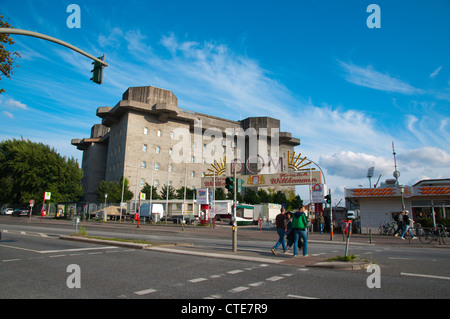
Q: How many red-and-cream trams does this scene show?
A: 0